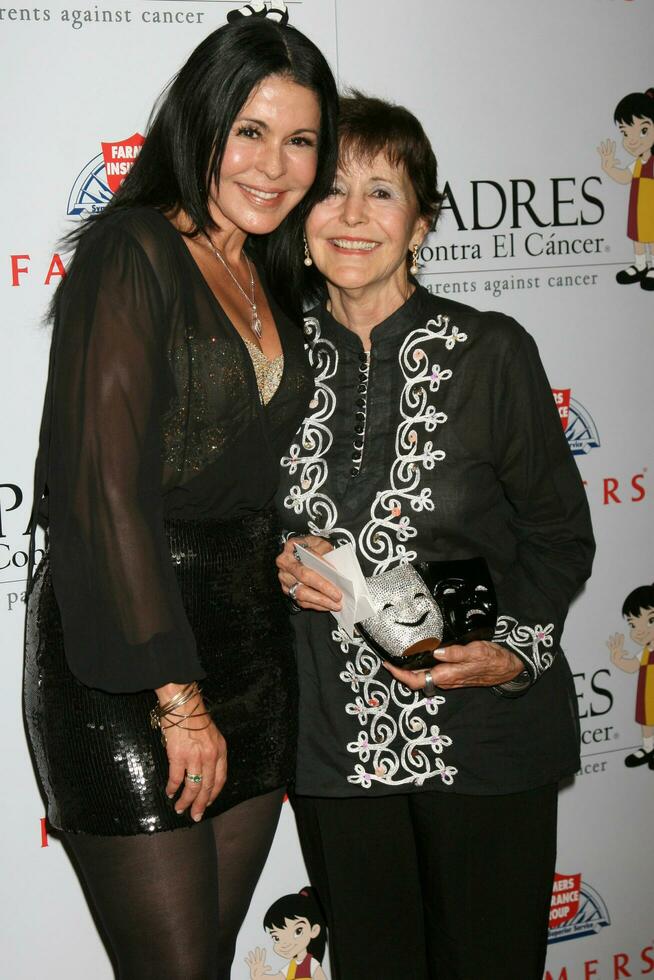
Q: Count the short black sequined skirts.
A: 1